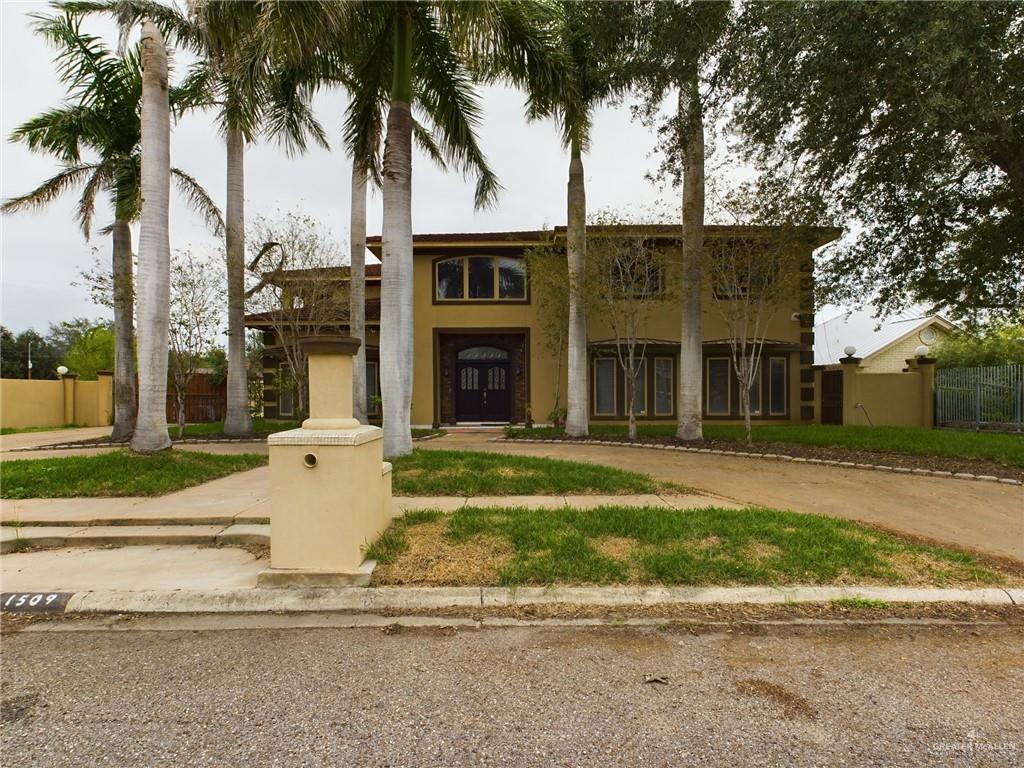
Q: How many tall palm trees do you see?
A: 7